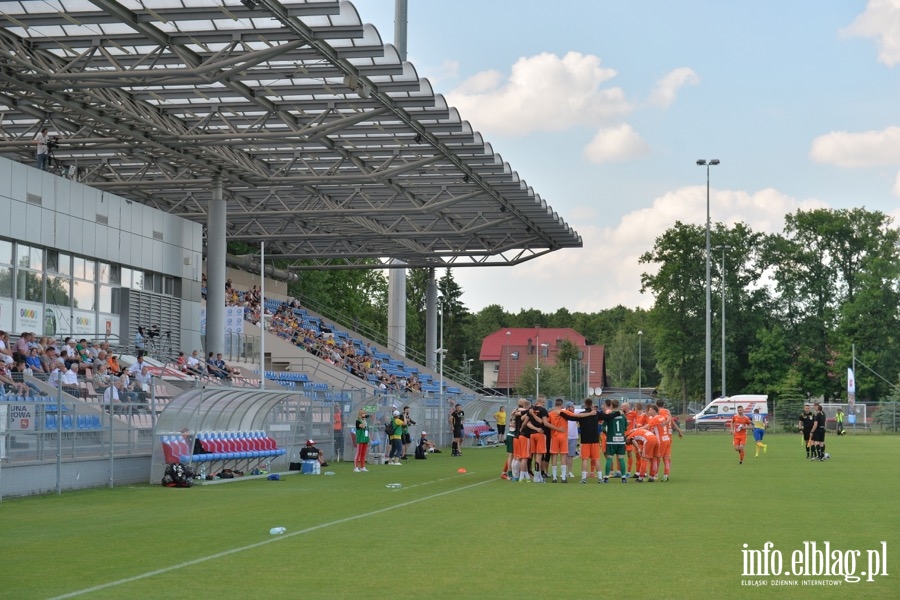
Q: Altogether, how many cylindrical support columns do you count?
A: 3